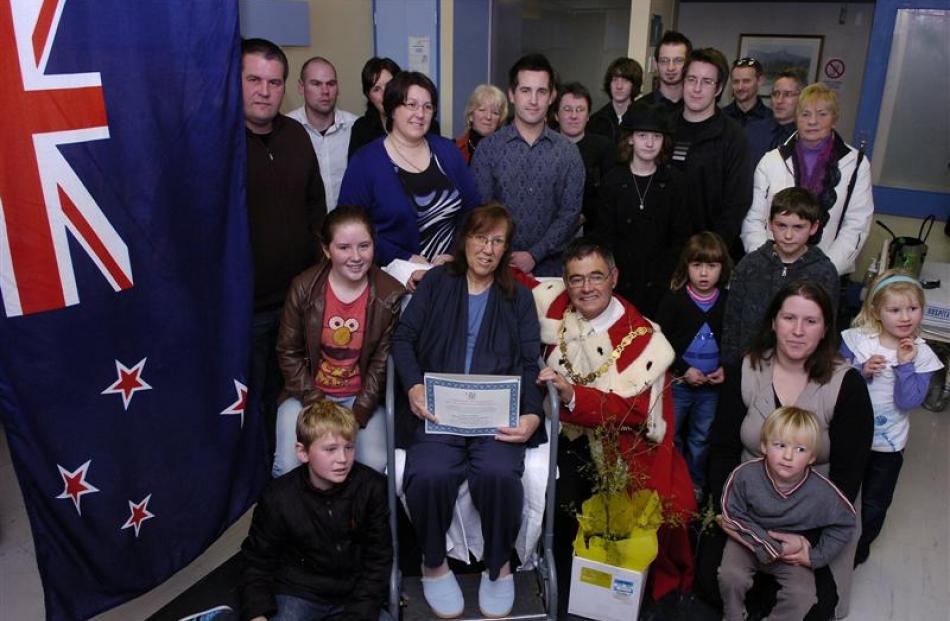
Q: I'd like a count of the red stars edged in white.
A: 4